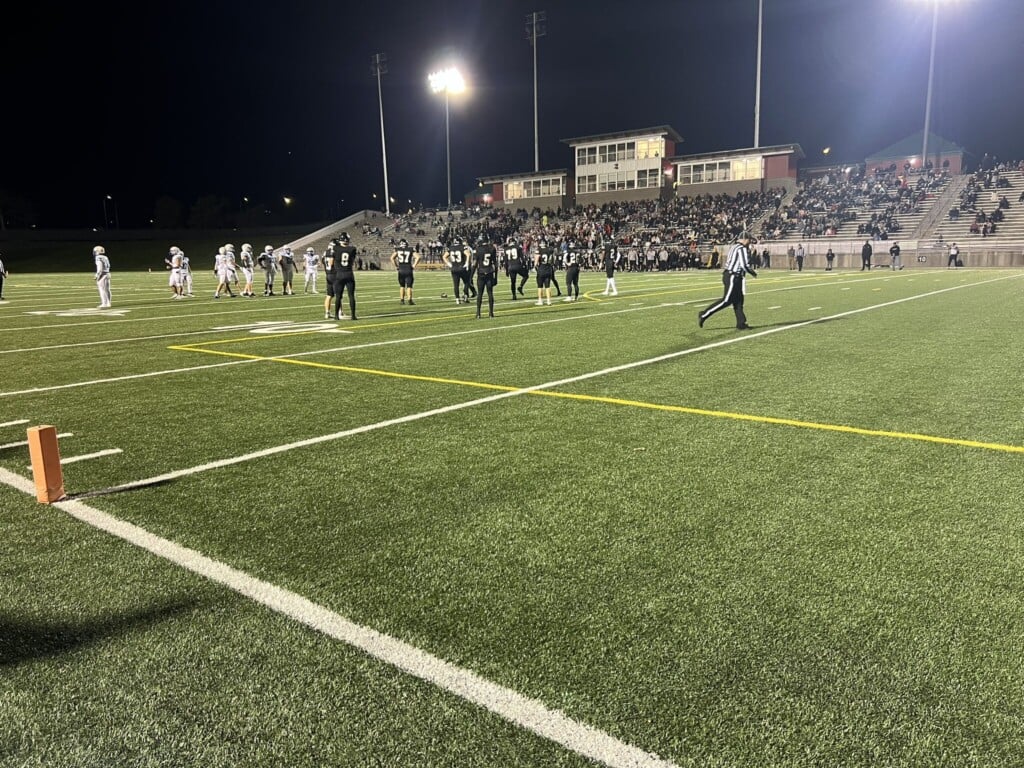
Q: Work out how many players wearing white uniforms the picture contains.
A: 9